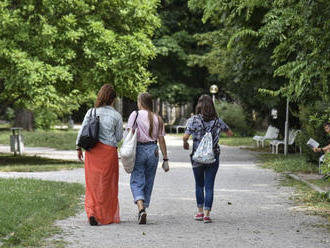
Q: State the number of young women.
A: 3